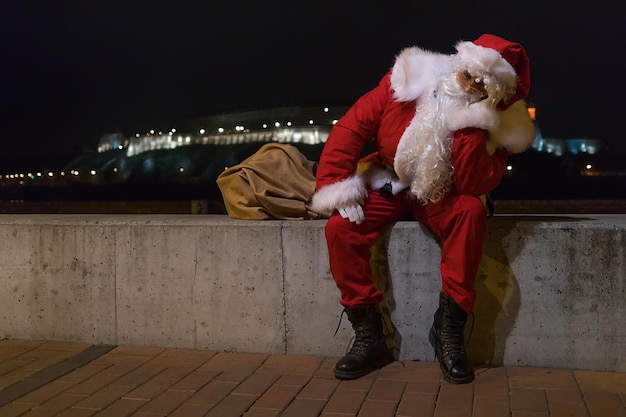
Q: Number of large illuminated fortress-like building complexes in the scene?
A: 1